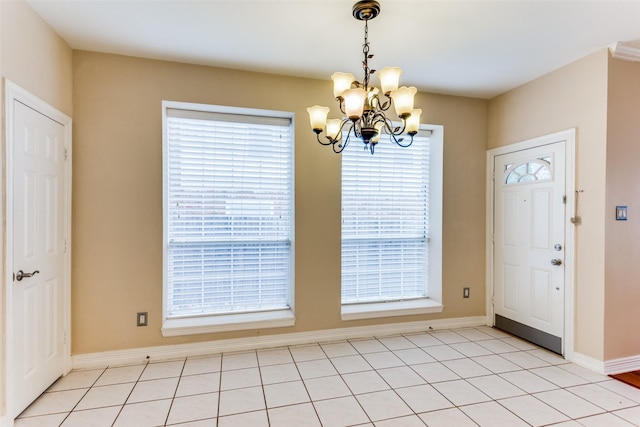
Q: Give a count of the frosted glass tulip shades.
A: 9